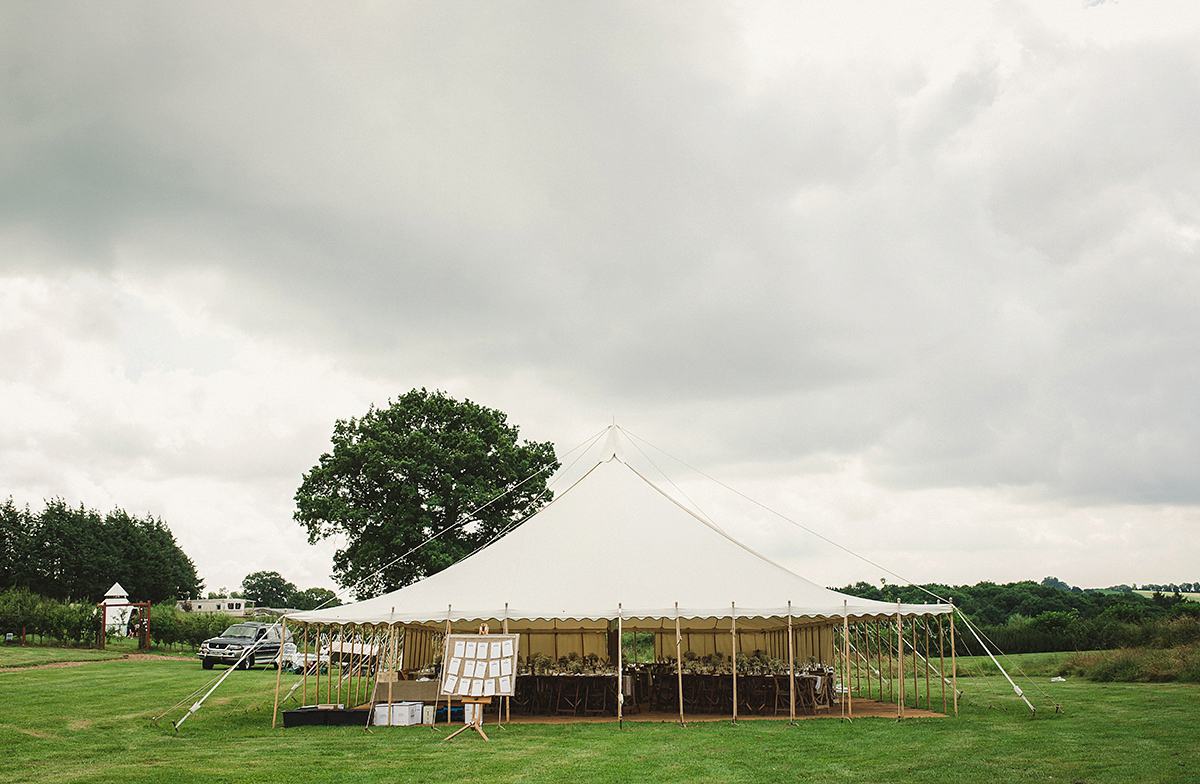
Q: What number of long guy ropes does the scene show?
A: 4